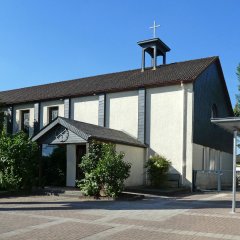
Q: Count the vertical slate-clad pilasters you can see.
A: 5